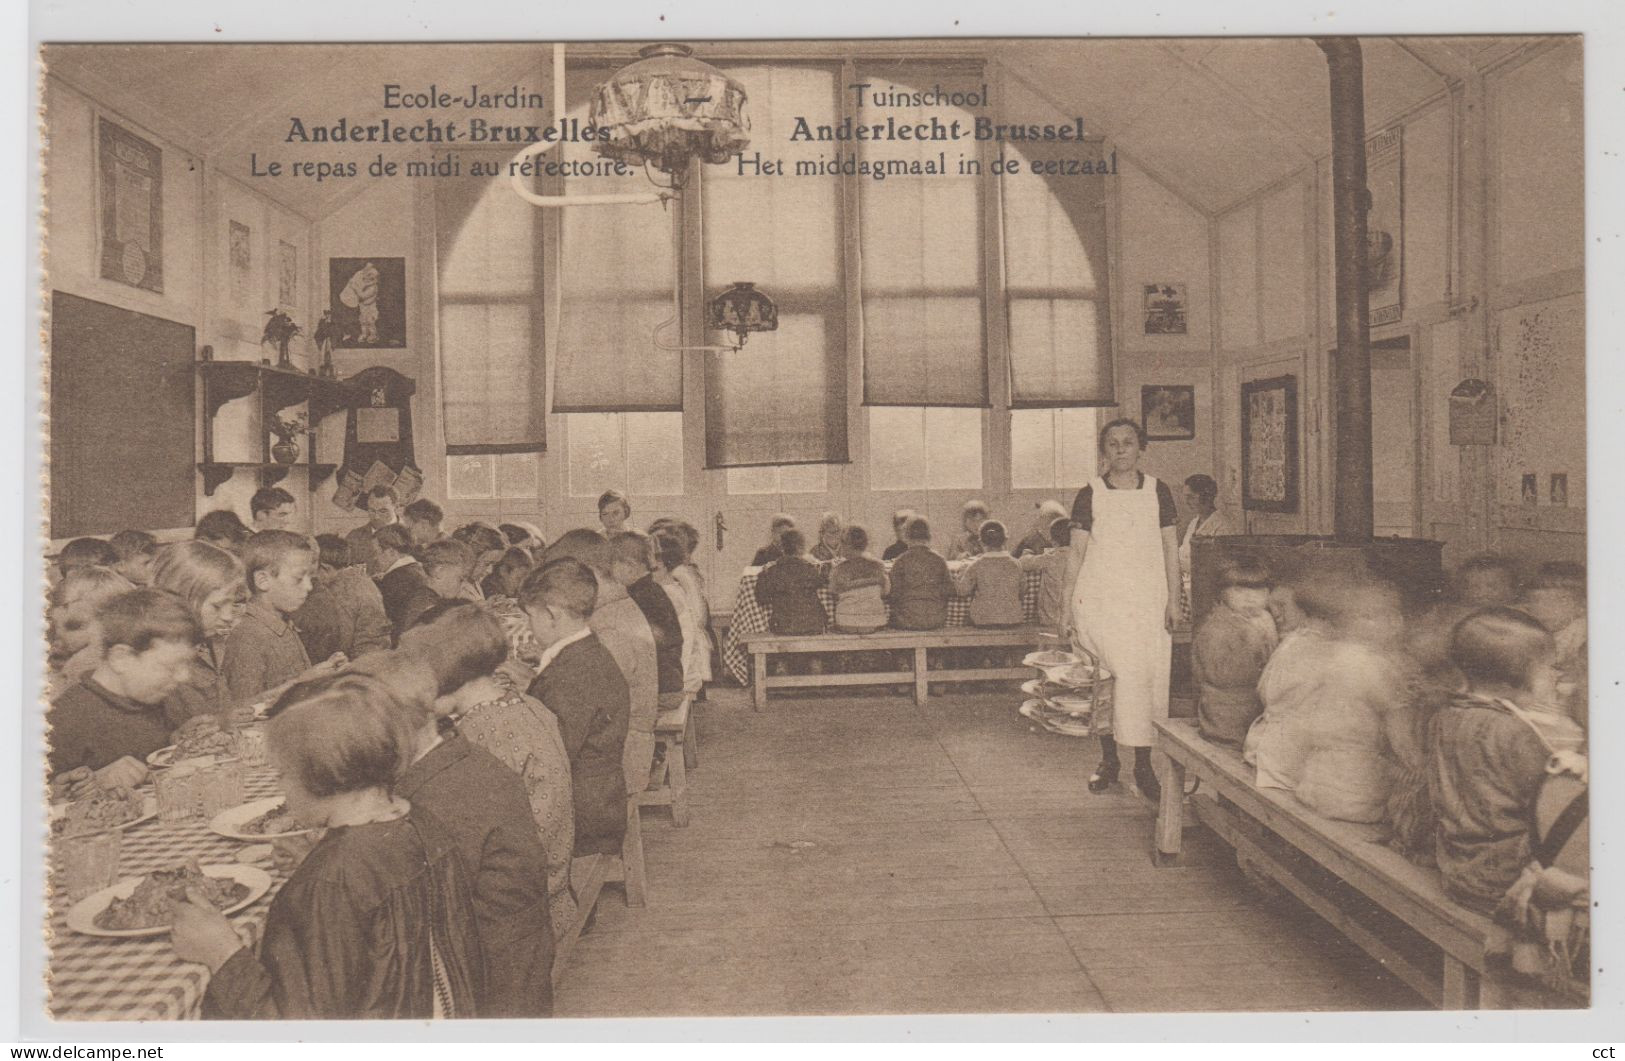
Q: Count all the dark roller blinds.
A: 5